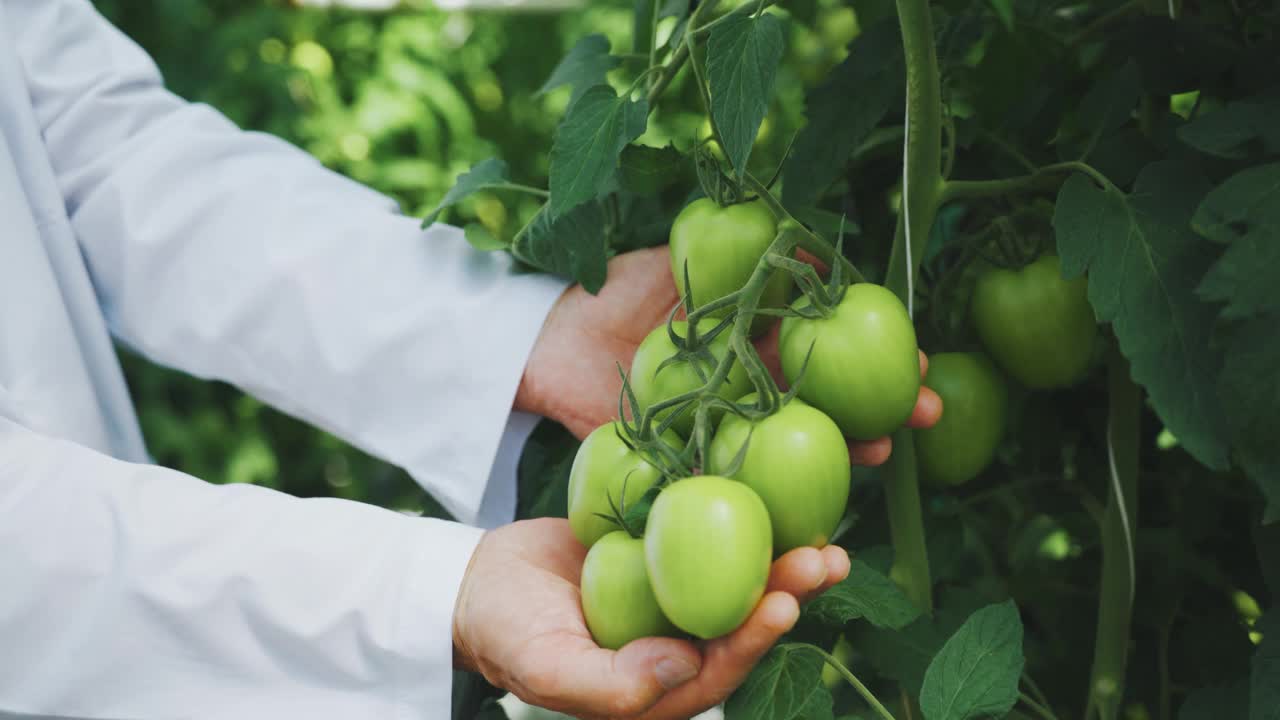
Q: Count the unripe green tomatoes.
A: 9